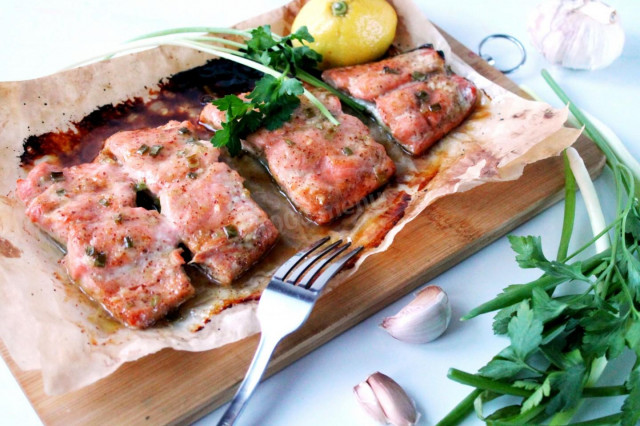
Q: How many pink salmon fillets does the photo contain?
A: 4